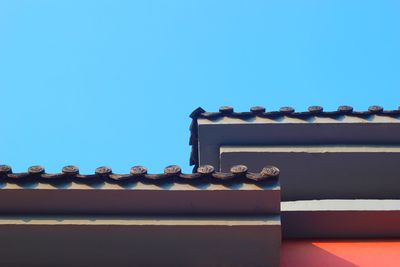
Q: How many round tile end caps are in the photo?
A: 15